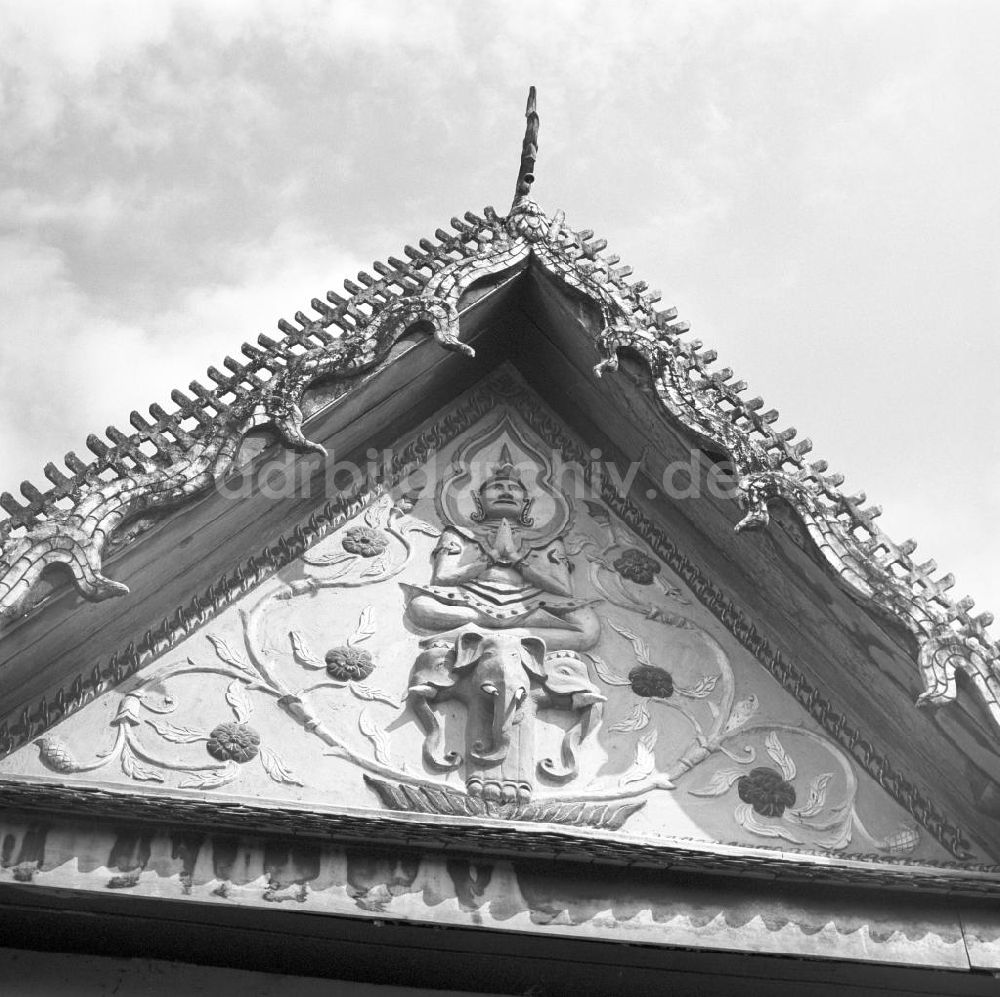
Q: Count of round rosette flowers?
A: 6